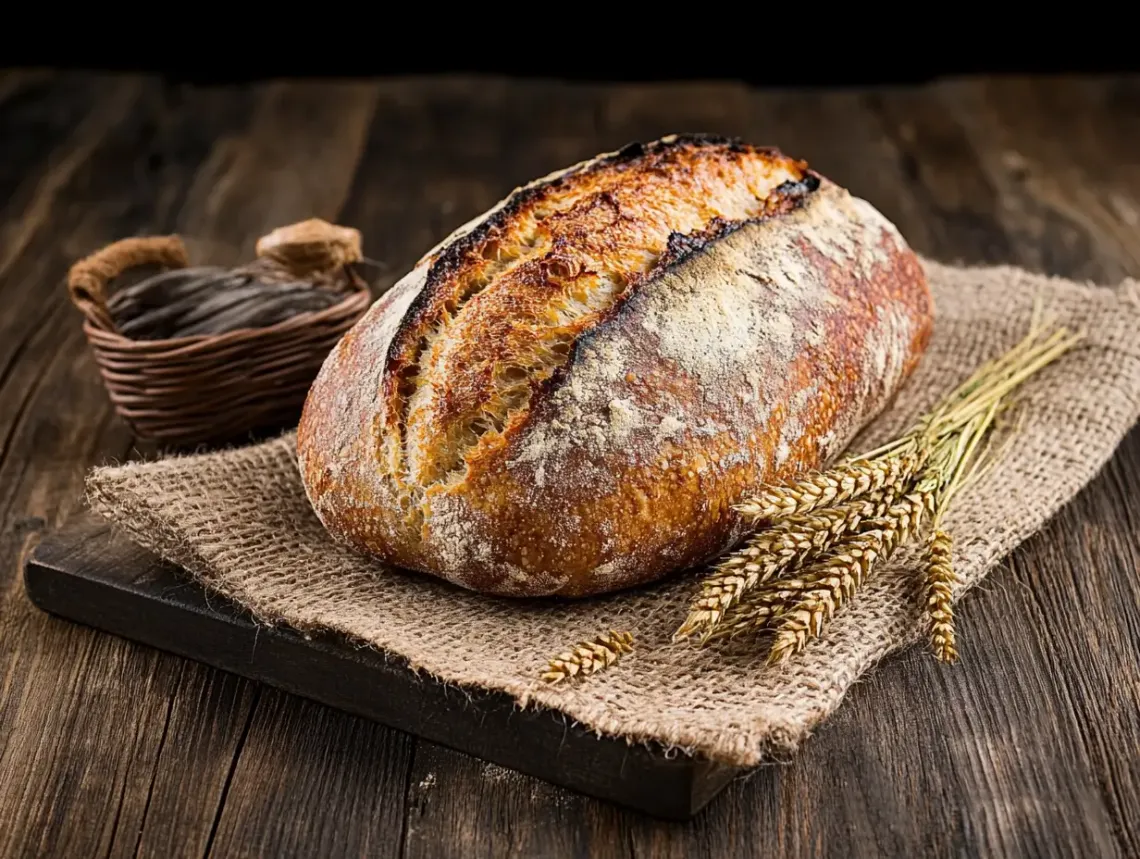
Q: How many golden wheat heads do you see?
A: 6